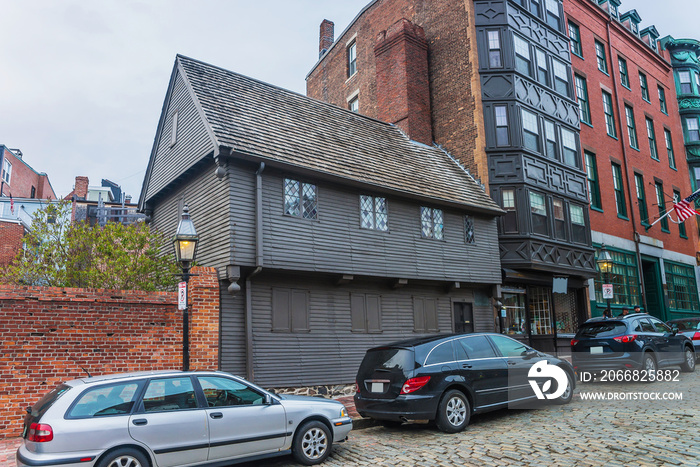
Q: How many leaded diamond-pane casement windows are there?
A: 4